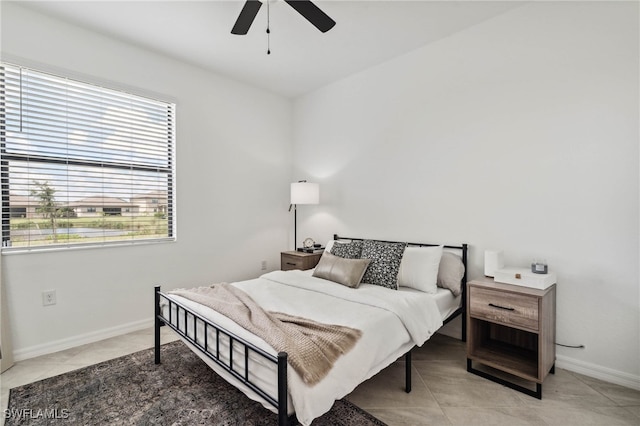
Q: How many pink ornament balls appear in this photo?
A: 0